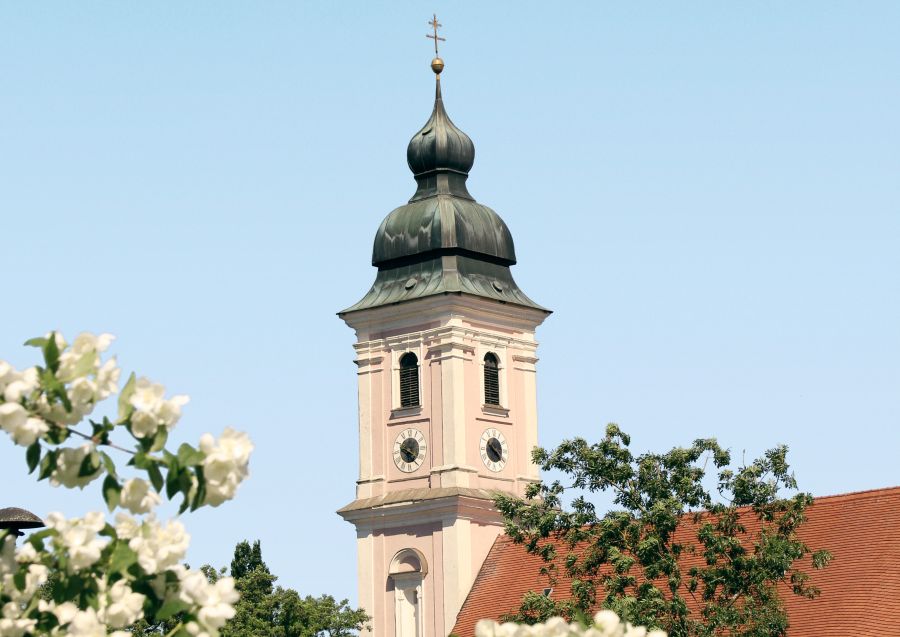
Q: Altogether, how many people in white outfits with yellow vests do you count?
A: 0